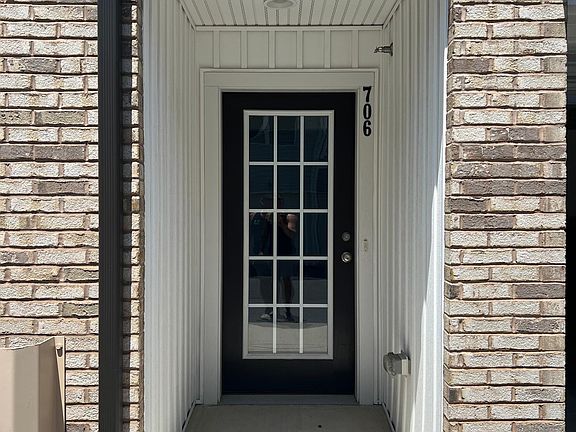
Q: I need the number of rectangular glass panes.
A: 15